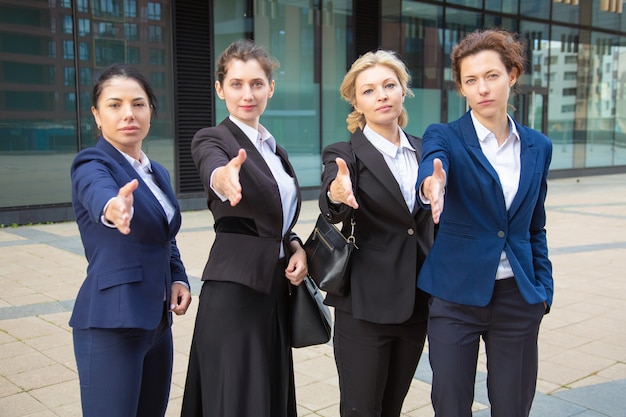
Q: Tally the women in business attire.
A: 4